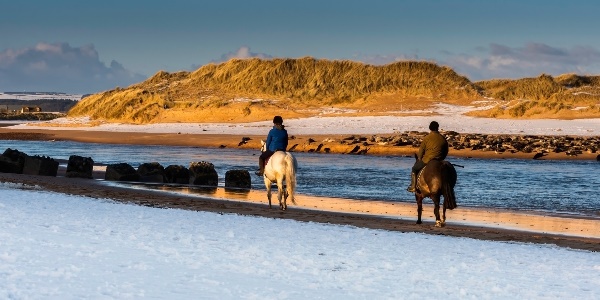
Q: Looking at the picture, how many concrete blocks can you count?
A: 8